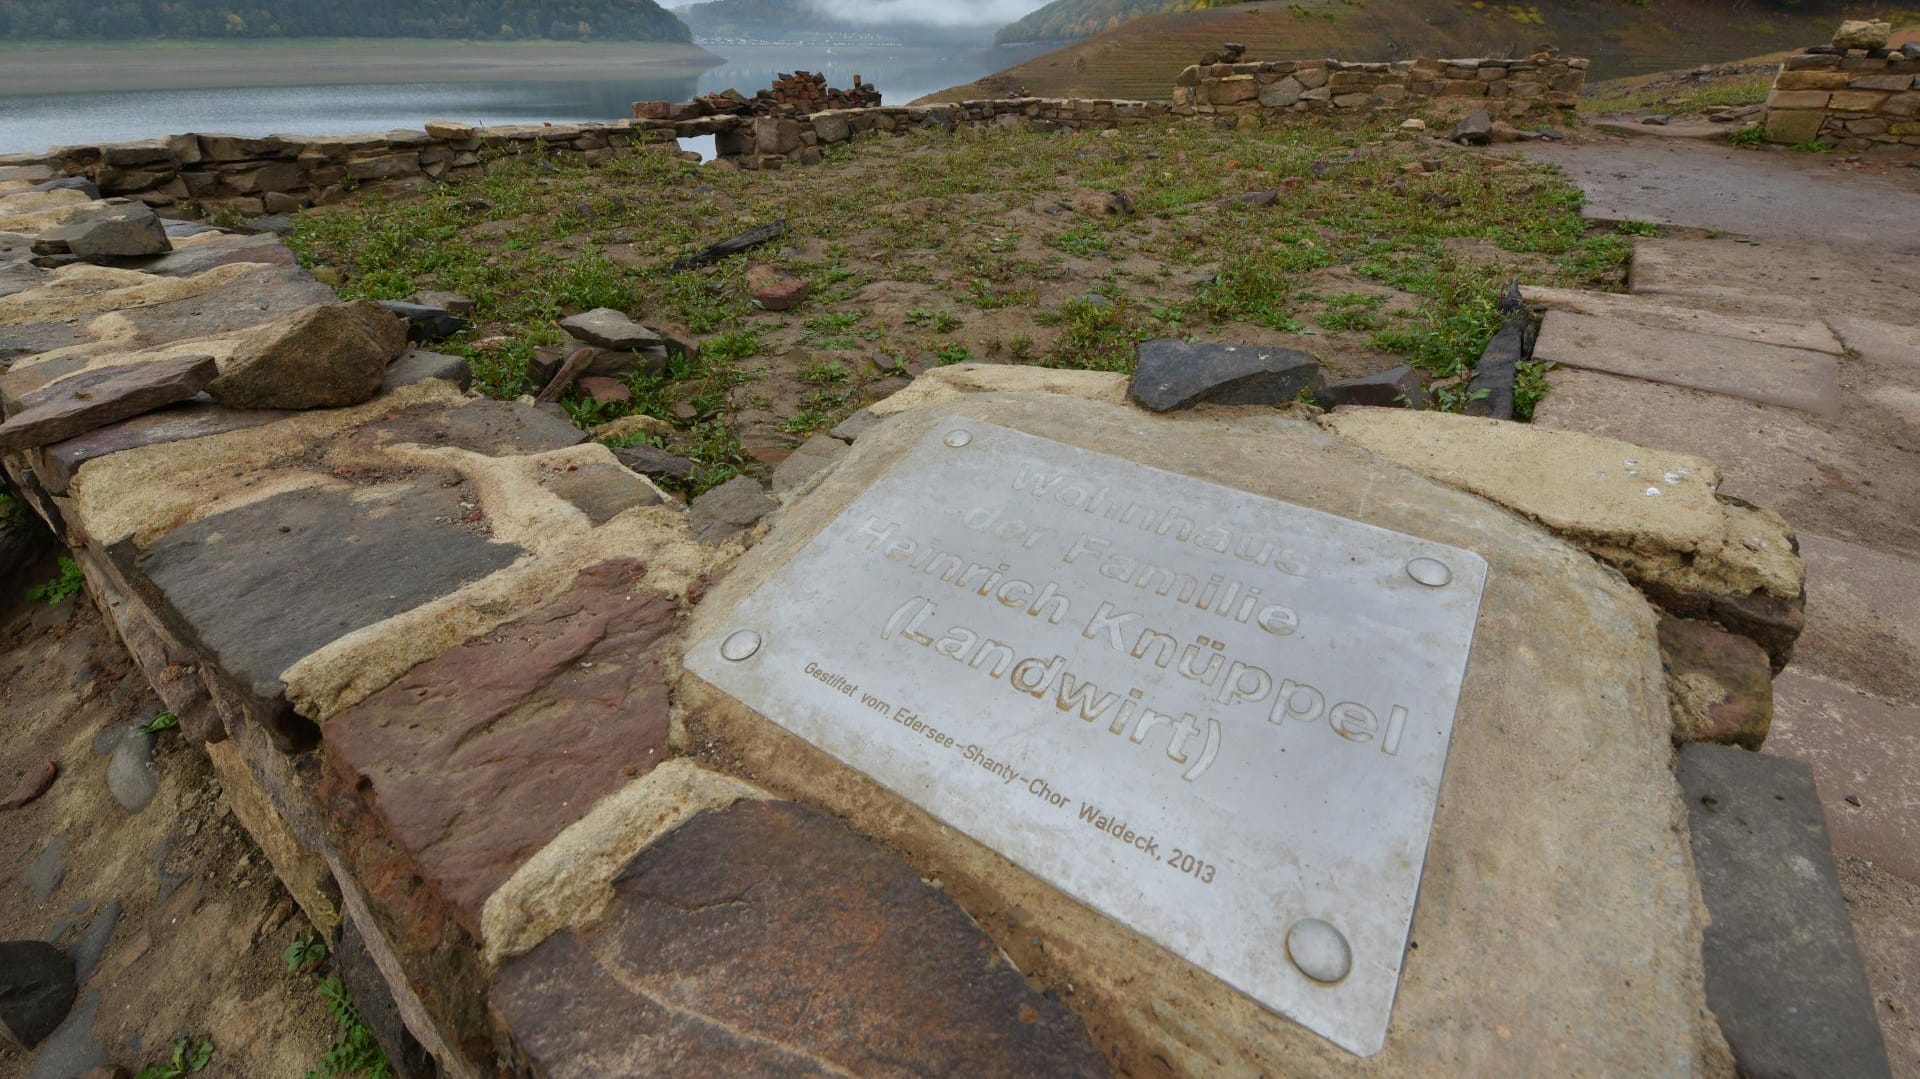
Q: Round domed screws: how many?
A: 4